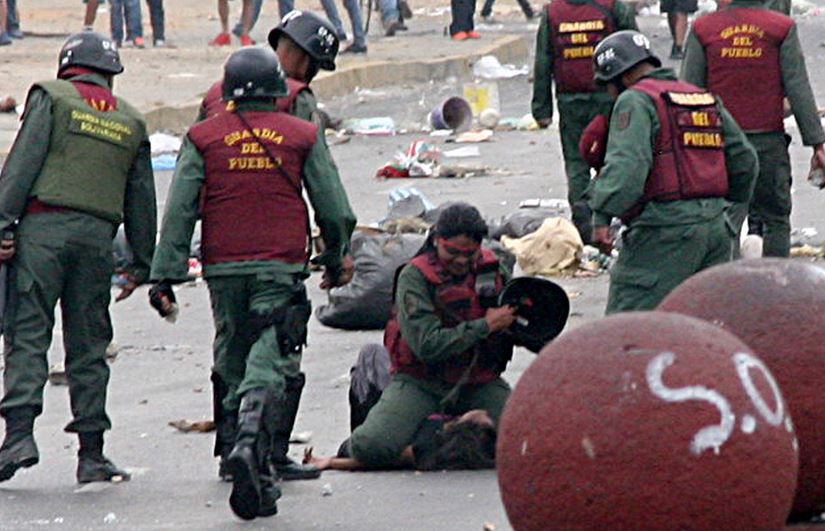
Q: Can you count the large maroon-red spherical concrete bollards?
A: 2